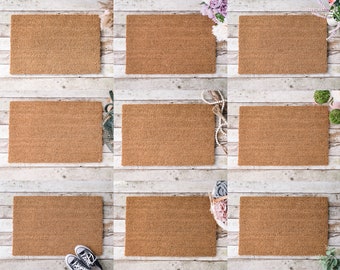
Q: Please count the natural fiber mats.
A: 9